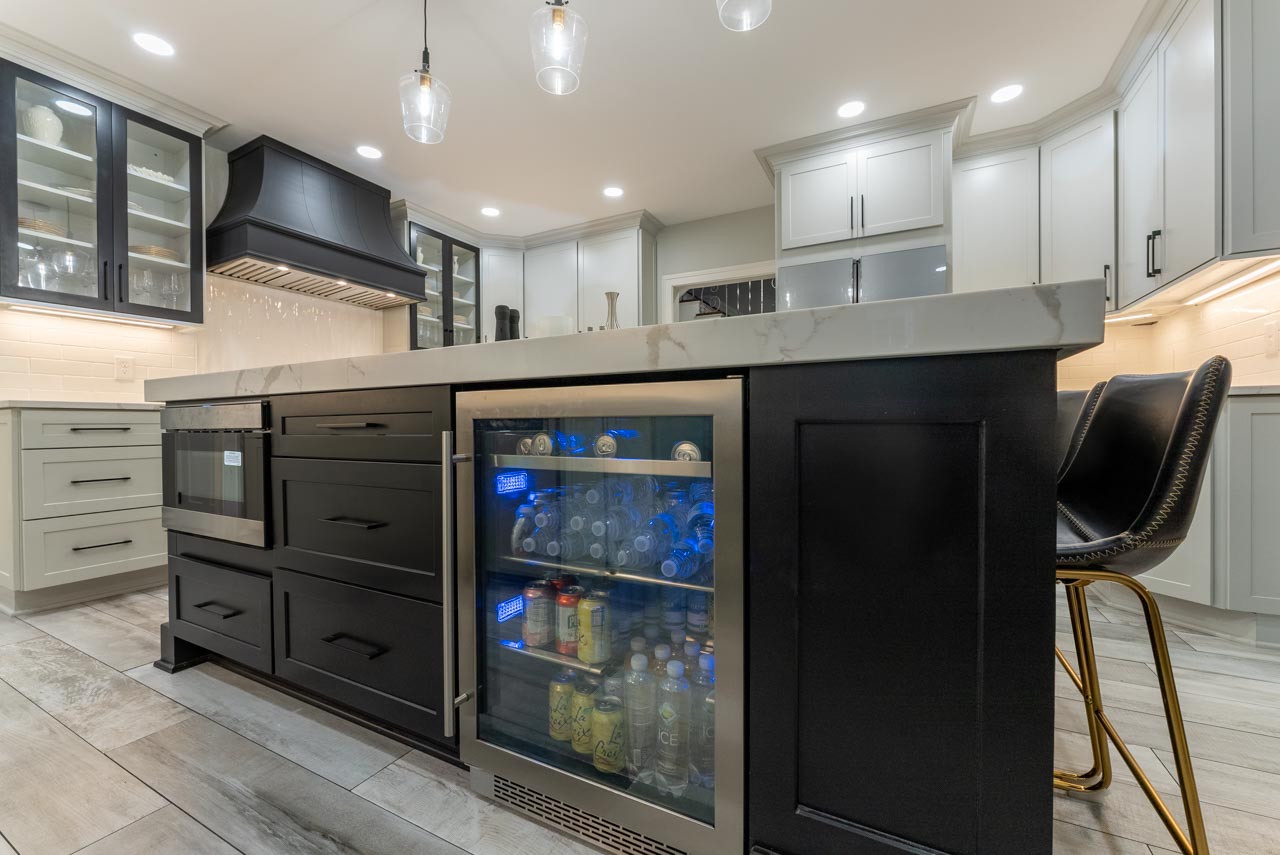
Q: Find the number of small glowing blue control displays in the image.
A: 2